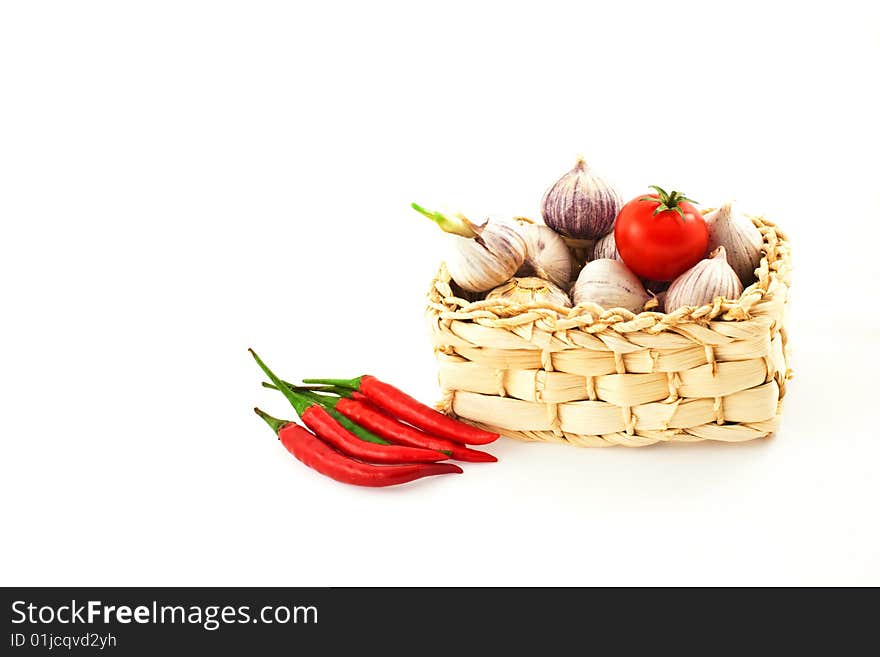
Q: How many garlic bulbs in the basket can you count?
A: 8